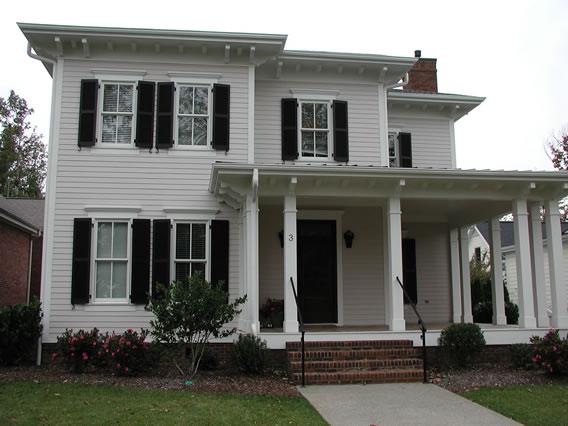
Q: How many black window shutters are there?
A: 12